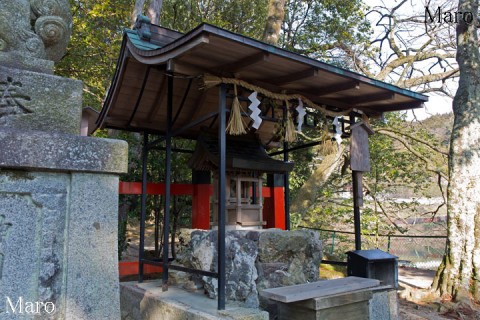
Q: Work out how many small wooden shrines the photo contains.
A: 1